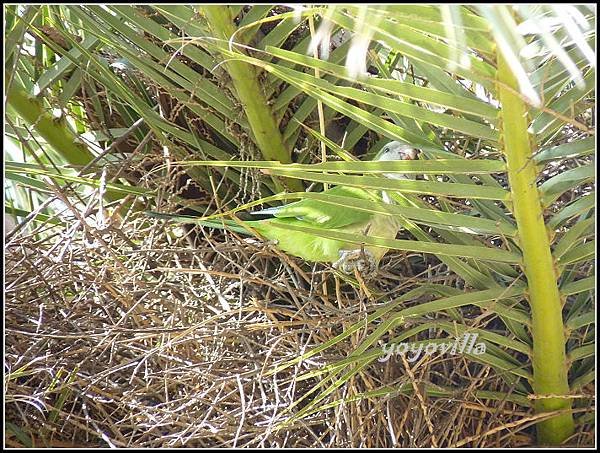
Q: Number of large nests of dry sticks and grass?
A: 1